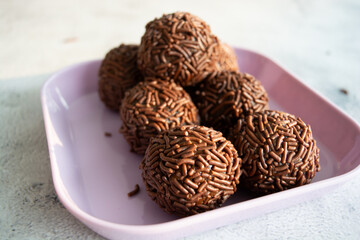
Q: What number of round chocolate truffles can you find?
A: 7